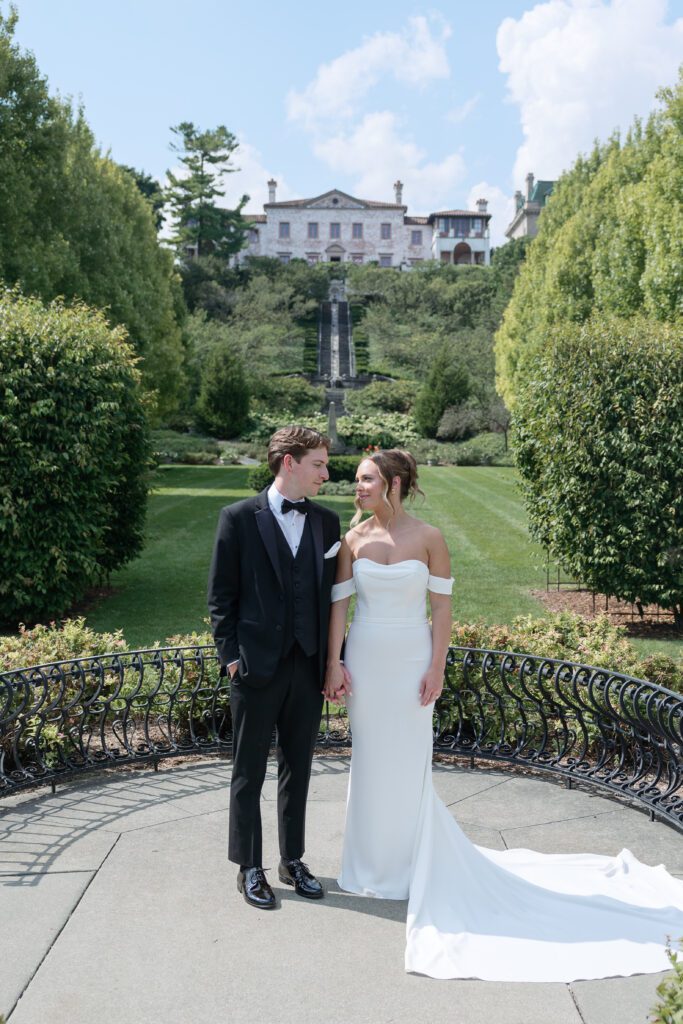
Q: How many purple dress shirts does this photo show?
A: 0